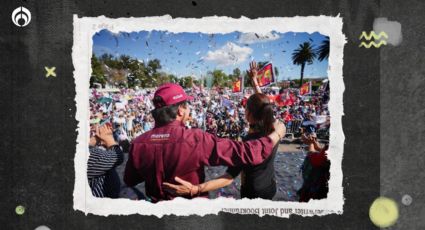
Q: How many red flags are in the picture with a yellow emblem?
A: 3